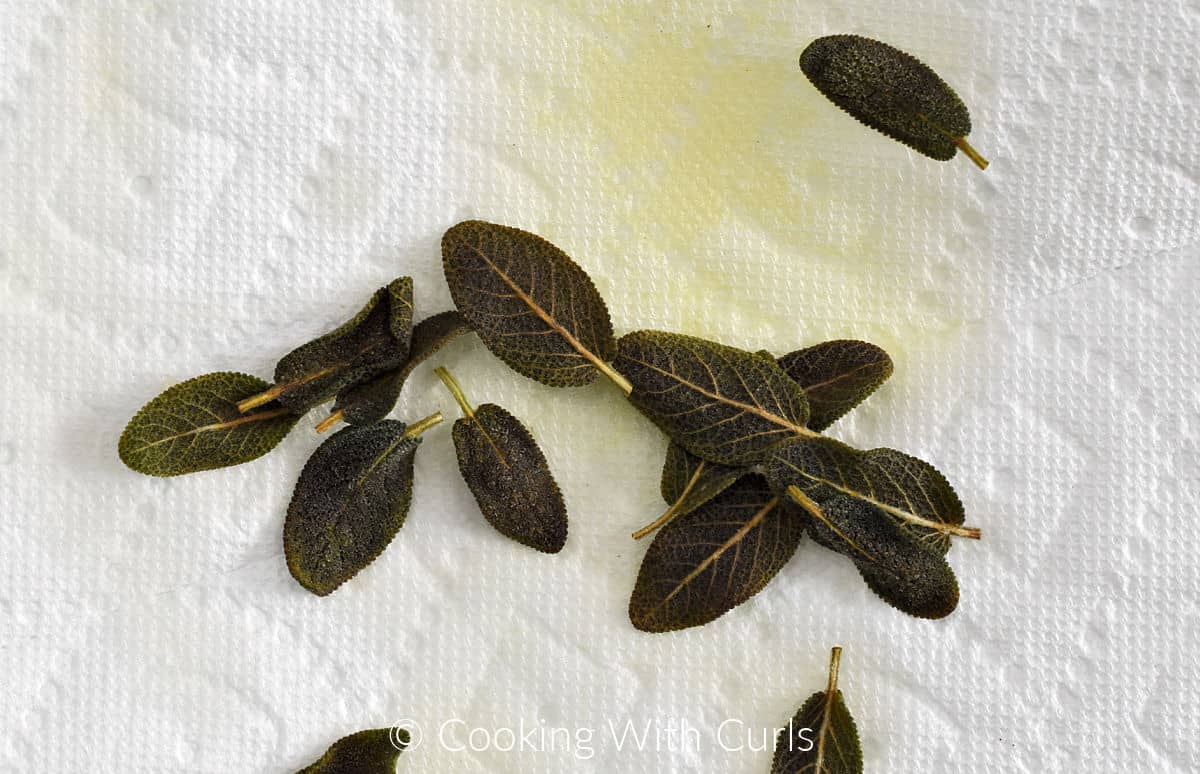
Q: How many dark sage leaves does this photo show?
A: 15